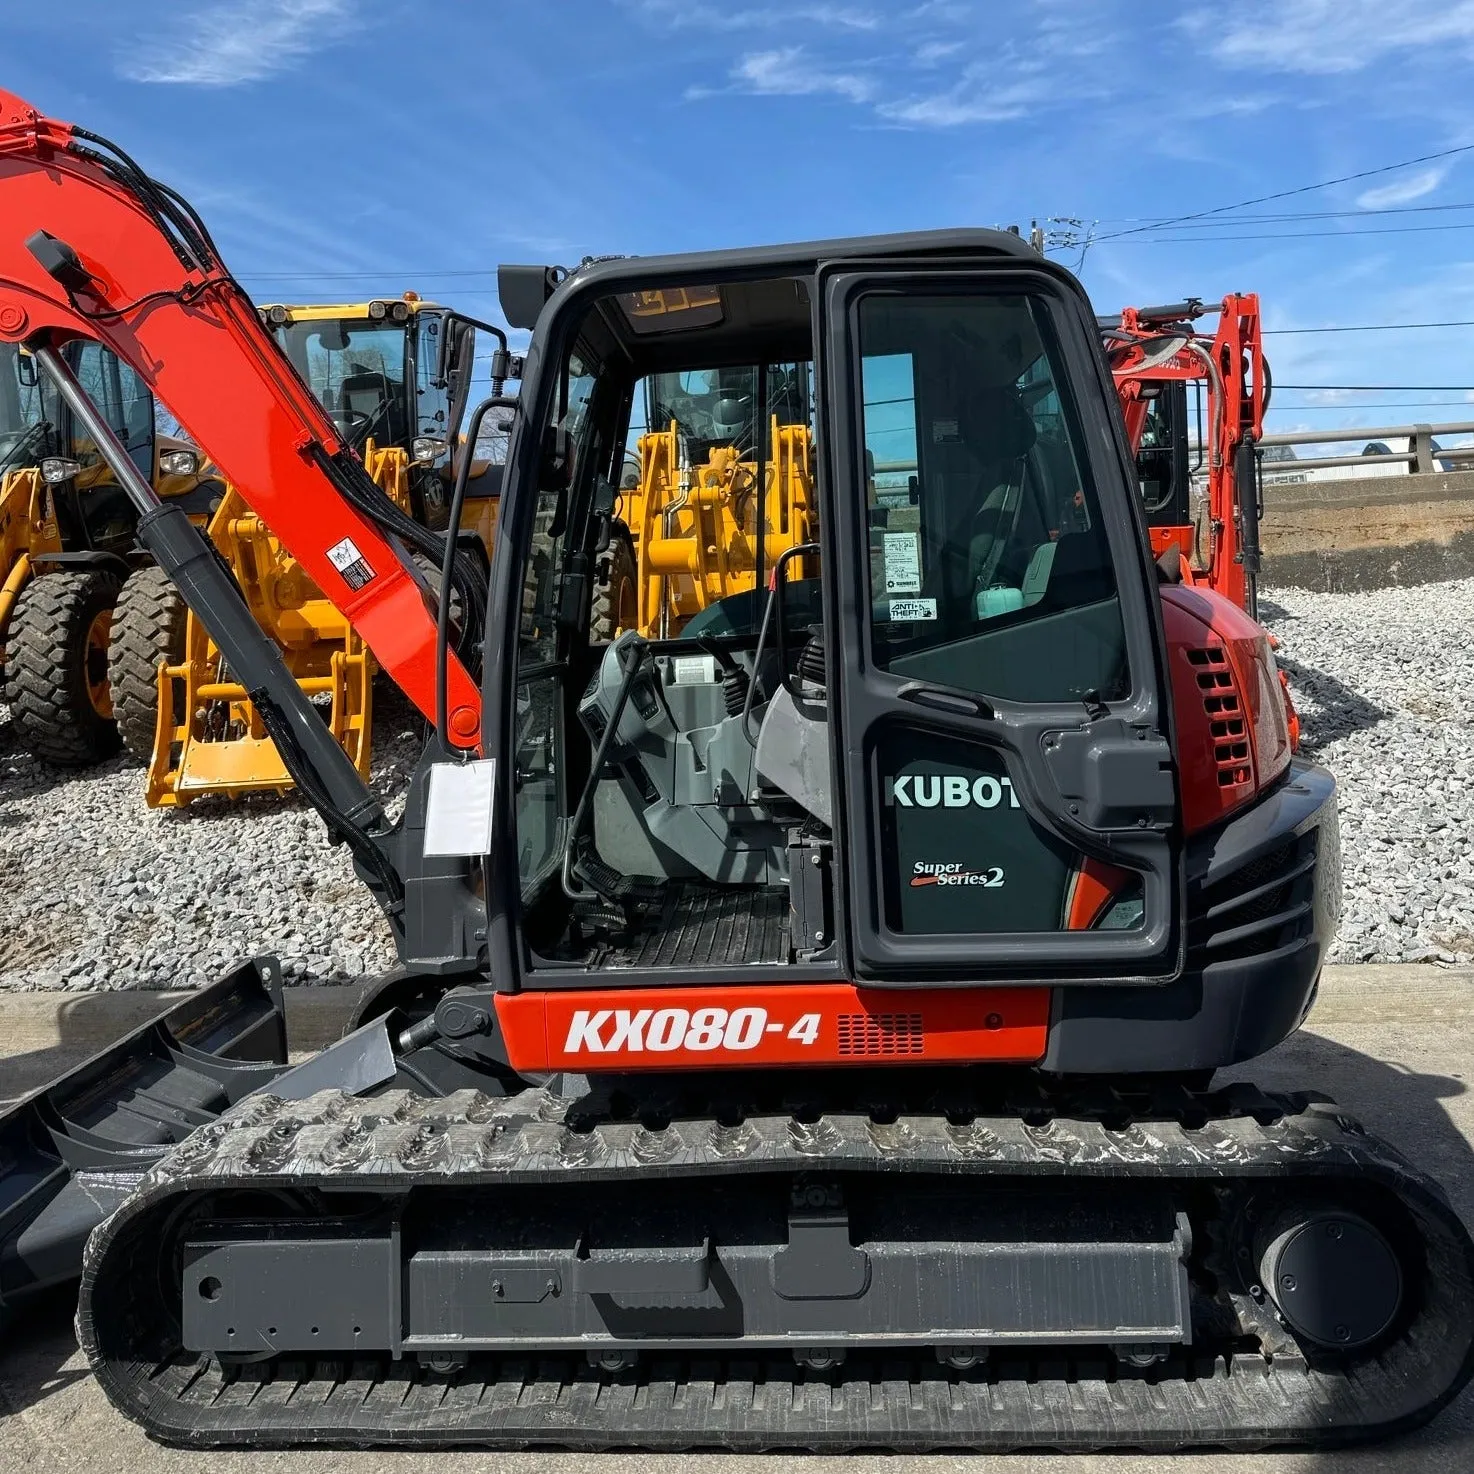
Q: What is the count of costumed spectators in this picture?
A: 0